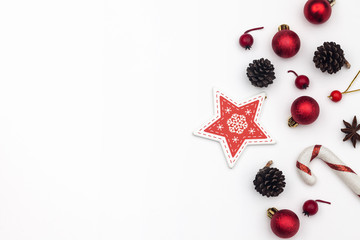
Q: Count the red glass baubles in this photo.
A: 4